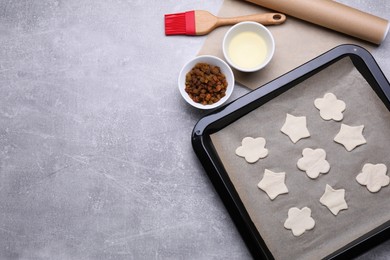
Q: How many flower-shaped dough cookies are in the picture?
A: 5